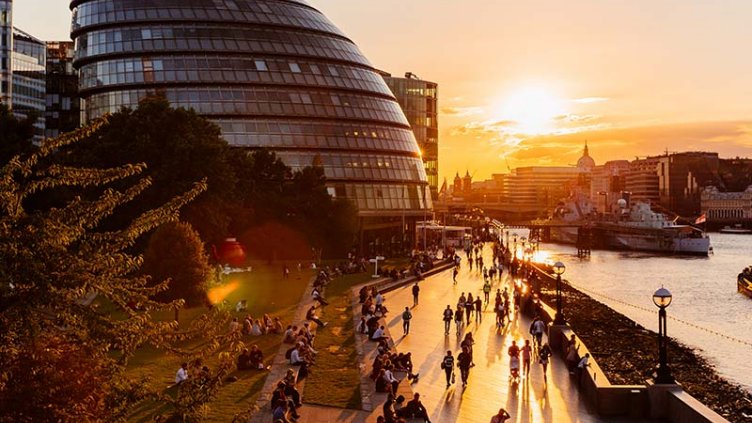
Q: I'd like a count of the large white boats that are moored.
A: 1